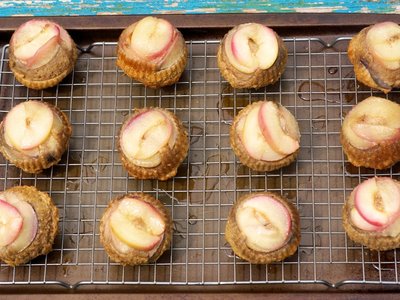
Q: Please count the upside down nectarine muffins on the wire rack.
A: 12